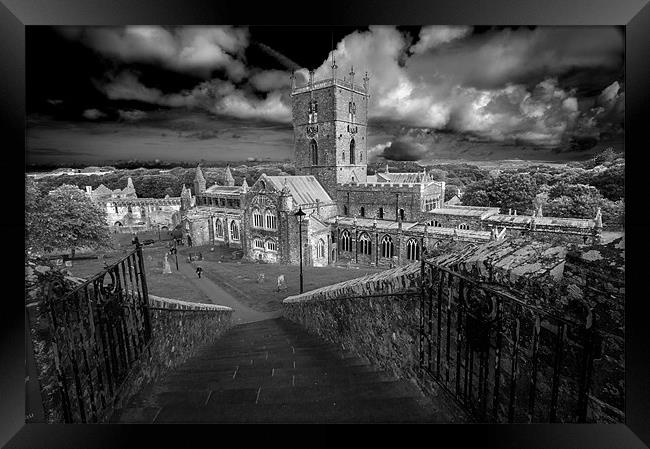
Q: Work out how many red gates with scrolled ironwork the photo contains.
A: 0